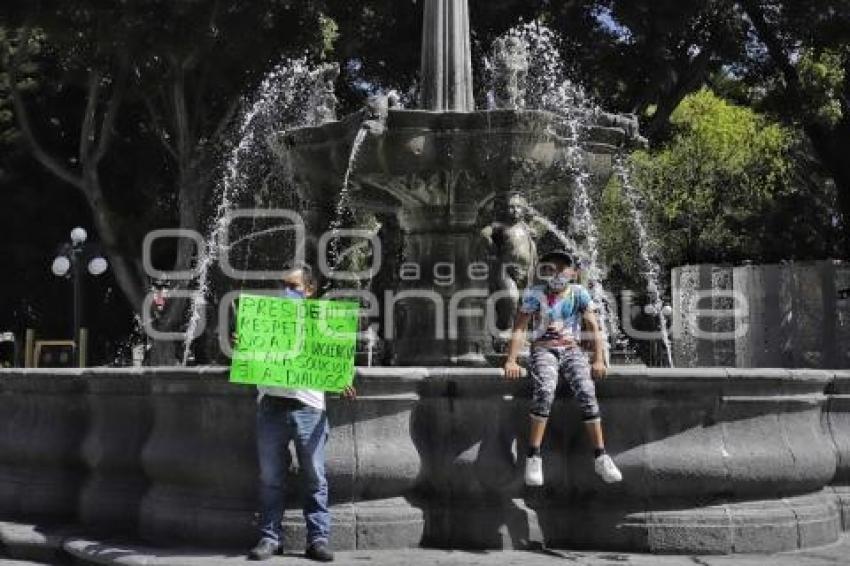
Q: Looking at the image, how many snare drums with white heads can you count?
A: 0